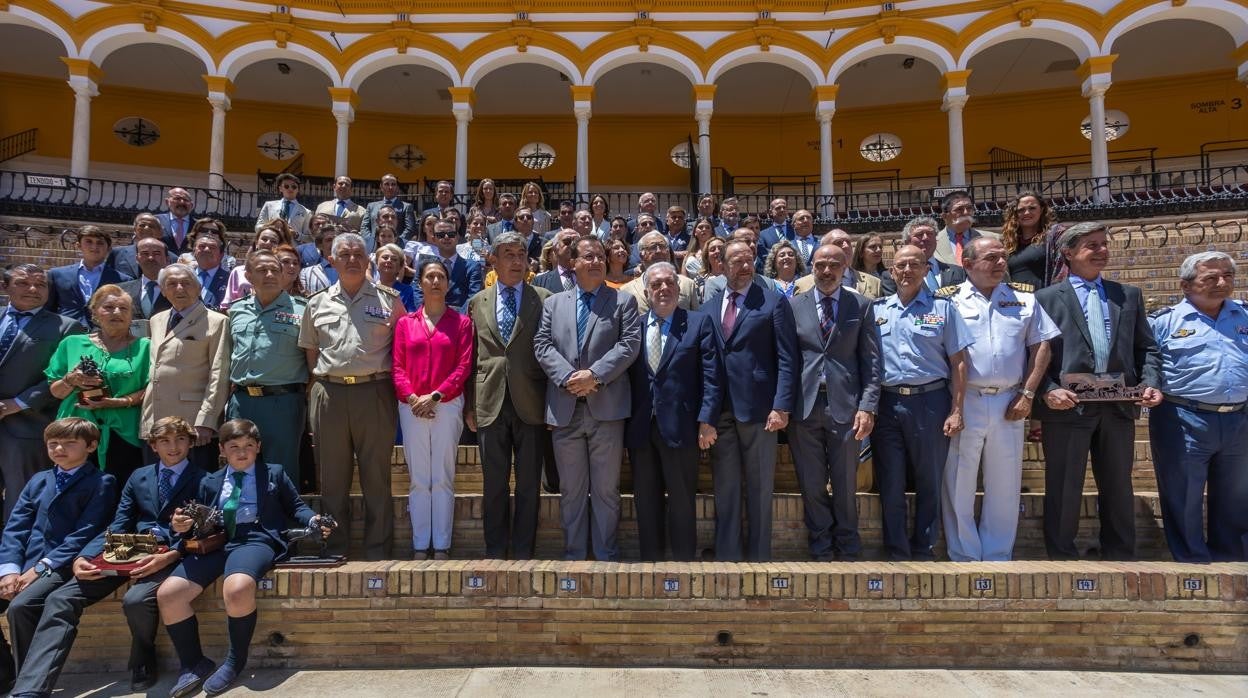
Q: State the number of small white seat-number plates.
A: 10